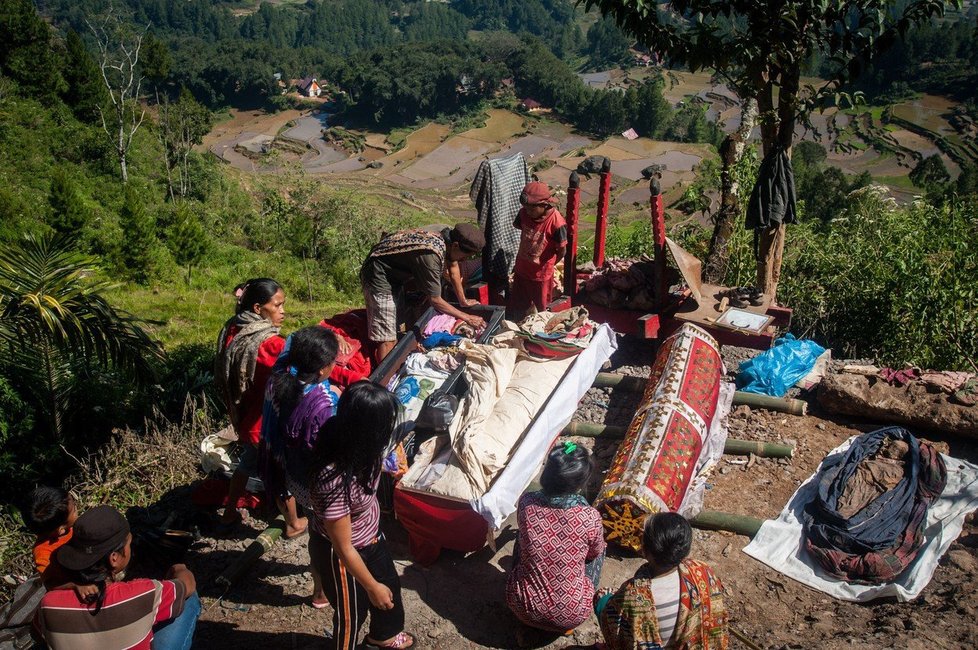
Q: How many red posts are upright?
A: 3